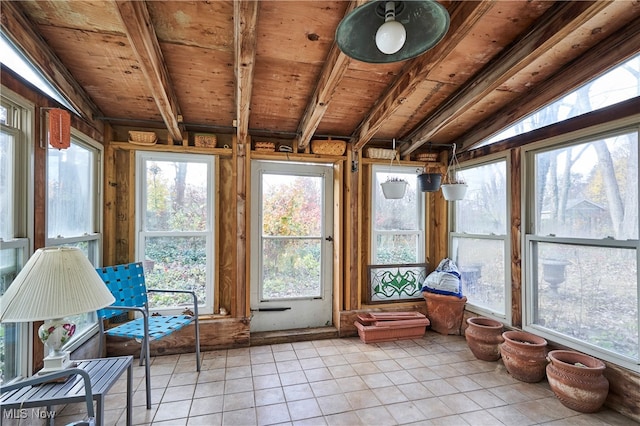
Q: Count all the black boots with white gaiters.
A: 0